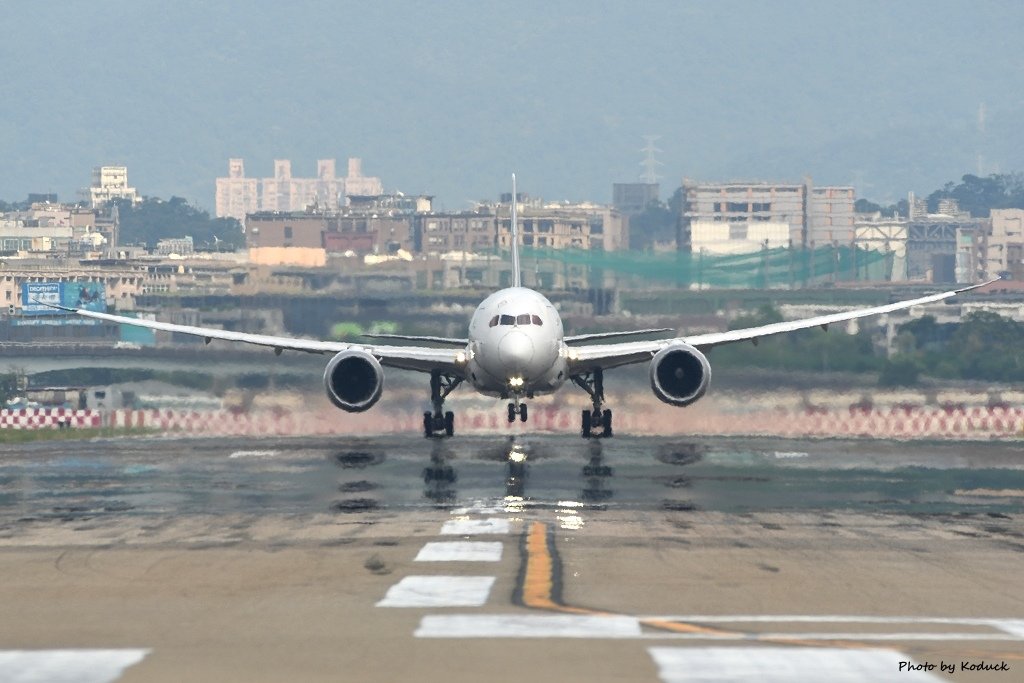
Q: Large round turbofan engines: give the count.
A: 2